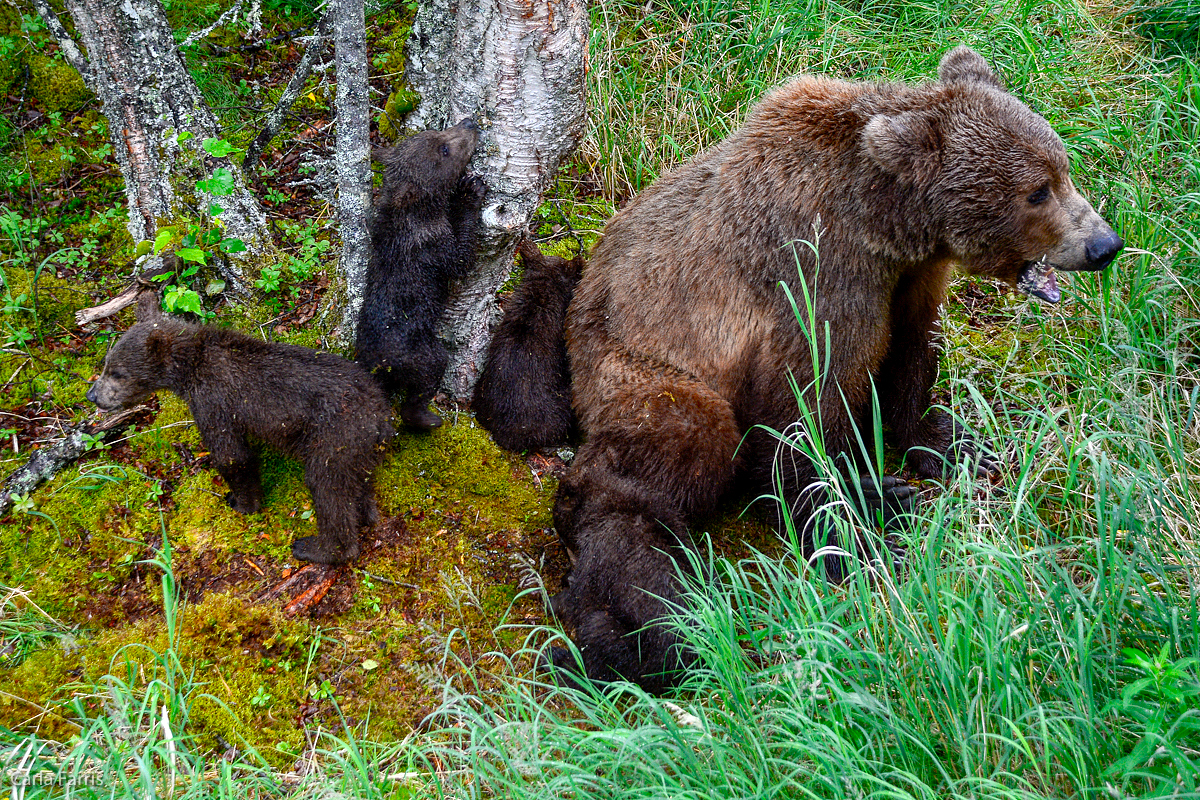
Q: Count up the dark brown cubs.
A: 4